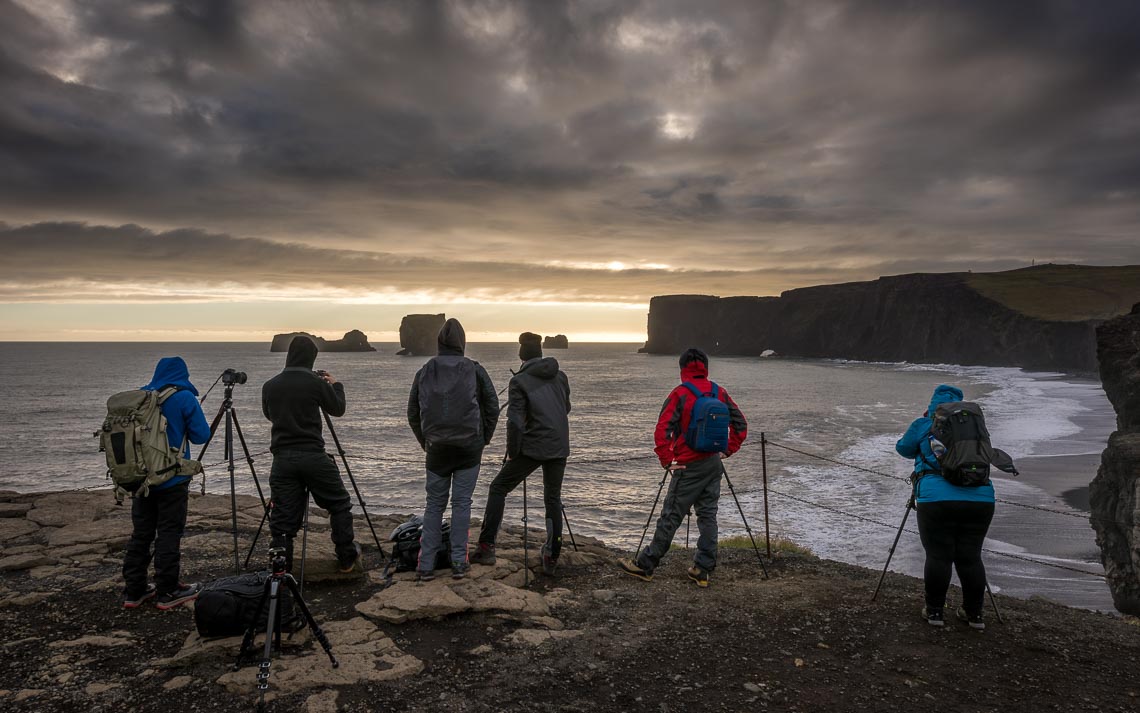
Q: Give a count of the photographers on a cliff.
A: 6